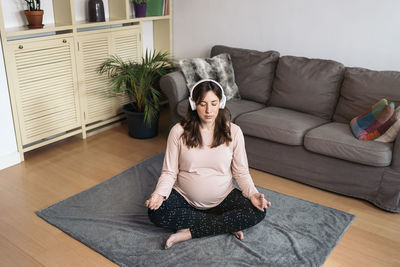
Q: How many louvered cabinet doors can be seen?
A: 3